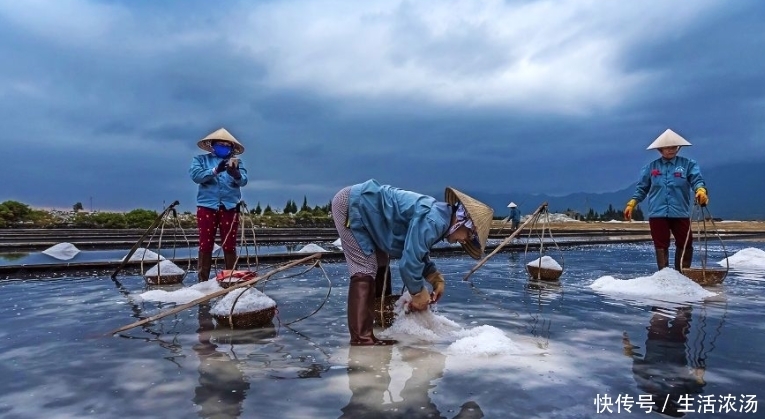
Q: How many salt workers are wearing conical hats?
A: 4